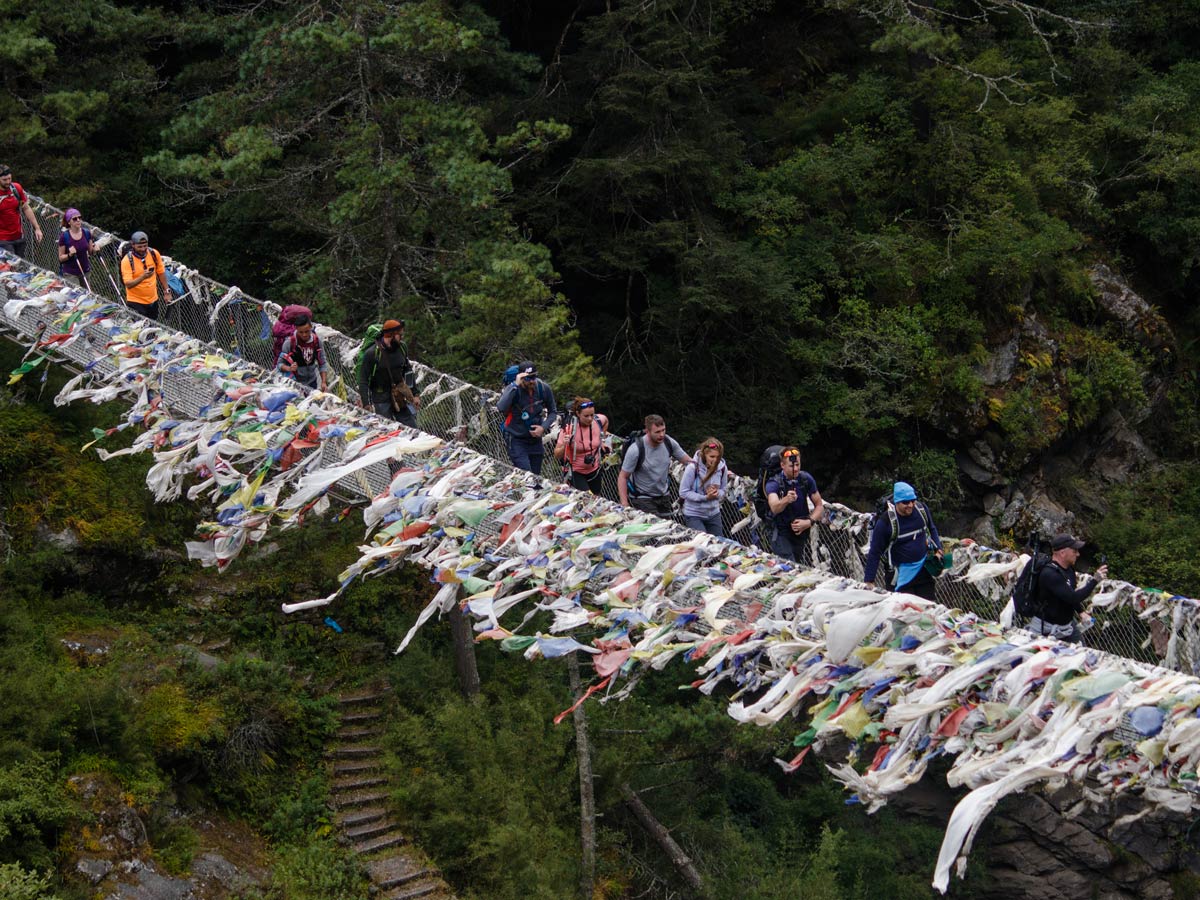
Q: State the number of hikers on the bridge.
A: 12